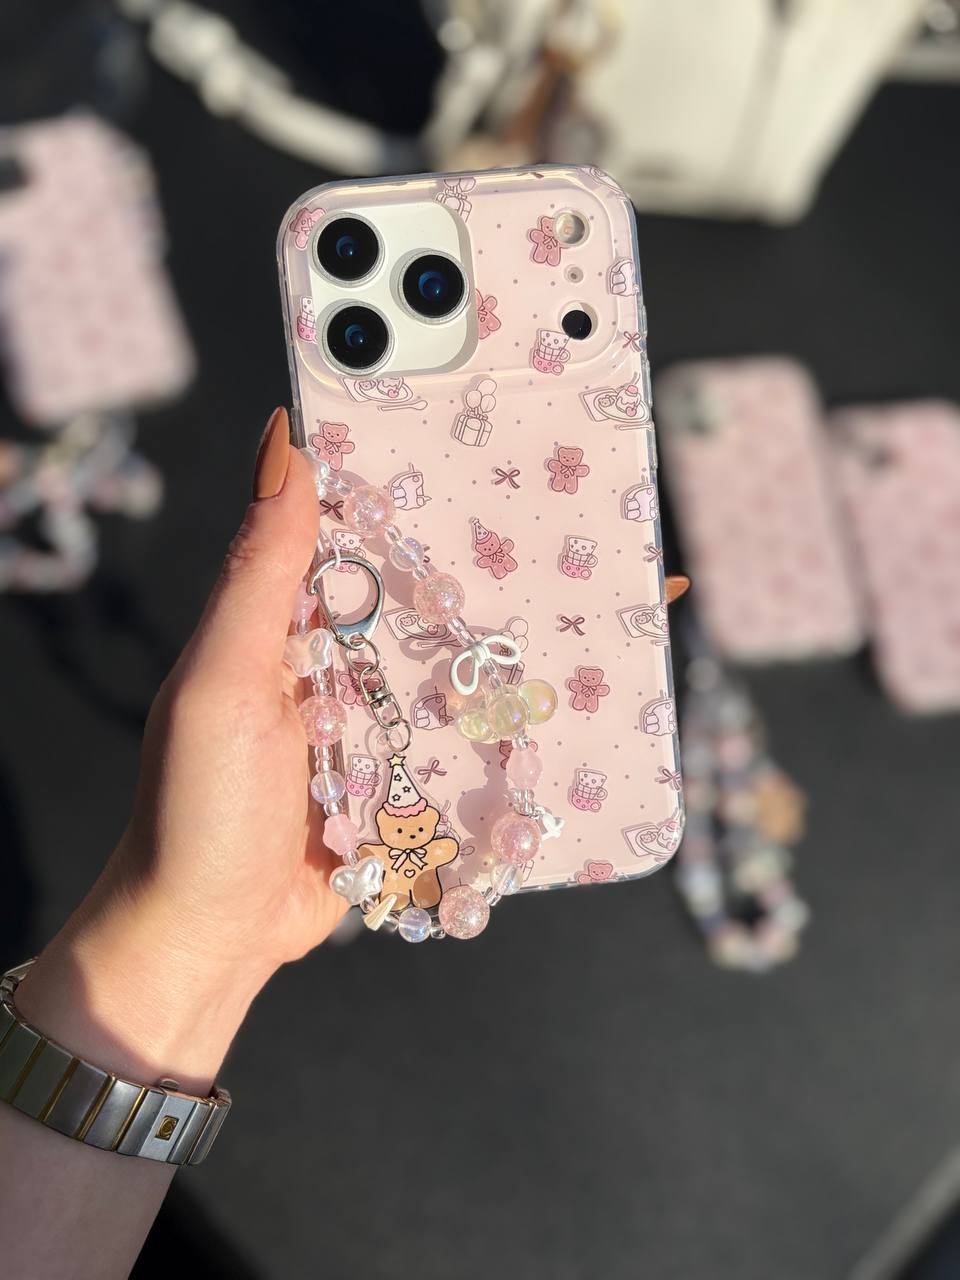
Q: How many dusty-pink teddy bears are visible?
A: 10